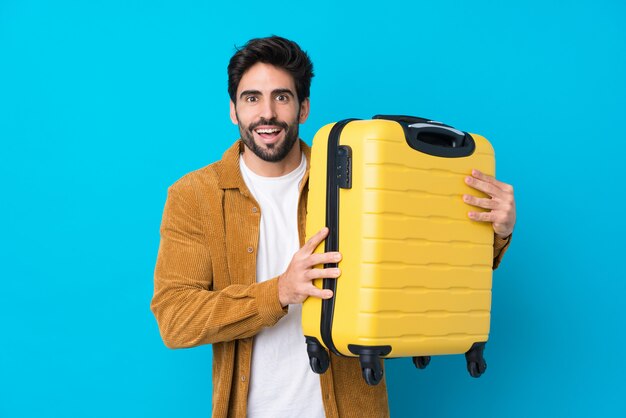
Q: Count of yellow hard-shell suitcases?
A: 1